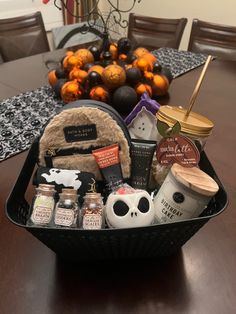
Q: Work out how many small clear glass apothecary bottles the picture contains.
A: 3